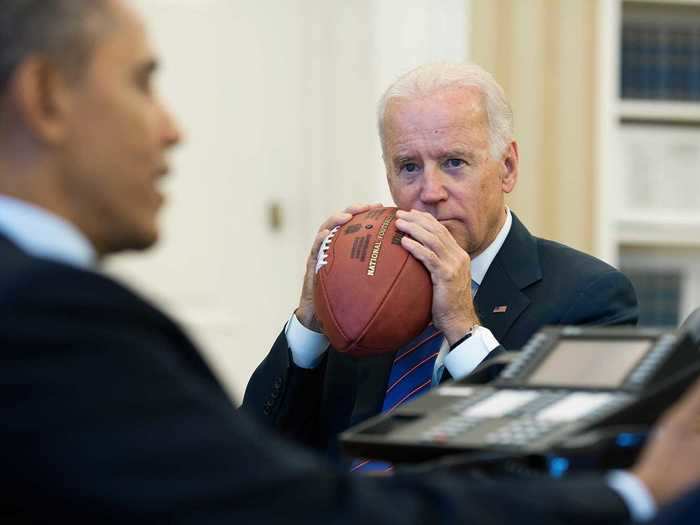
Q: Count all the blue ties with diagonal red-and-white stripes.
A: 1